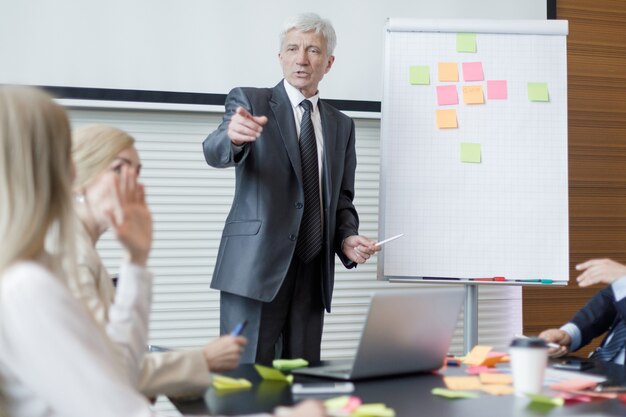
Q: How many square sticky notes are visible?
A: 10